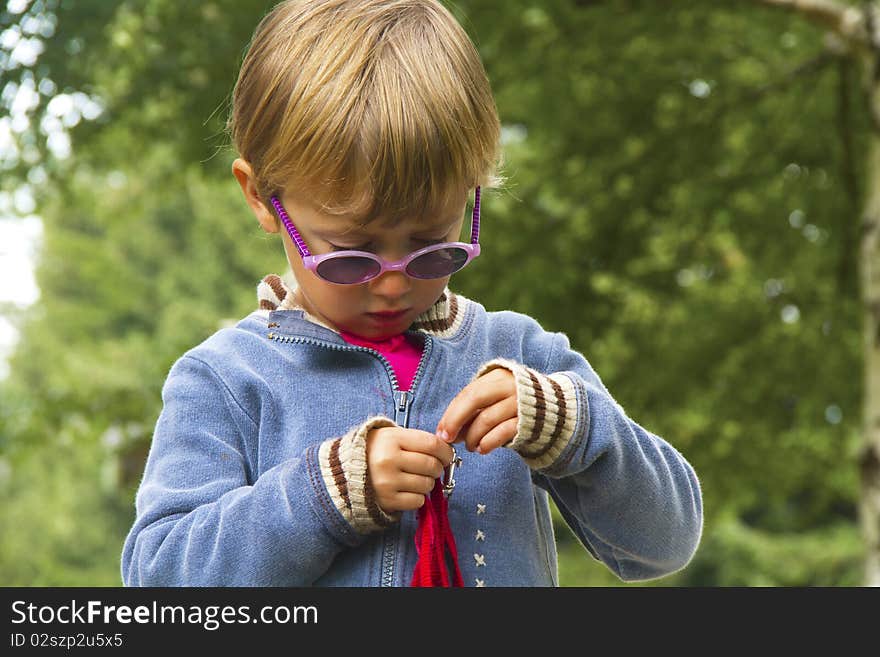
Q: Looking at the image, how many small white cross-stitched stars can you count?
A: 4